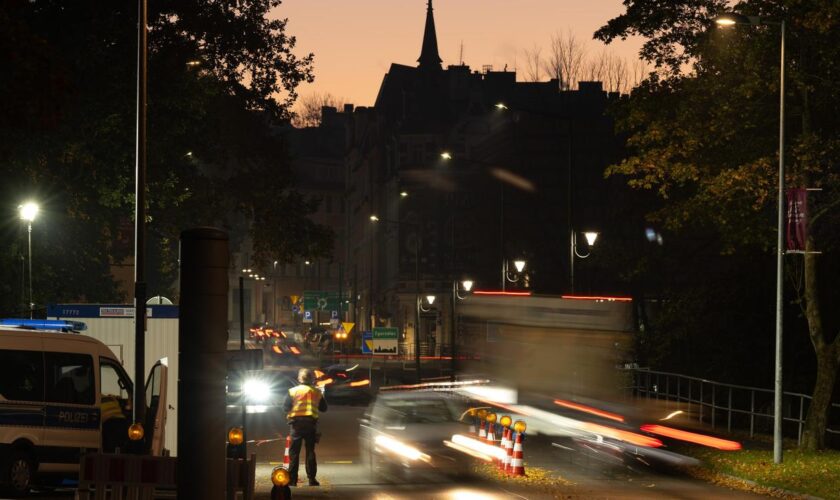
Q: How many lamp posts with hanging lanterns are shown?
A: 4